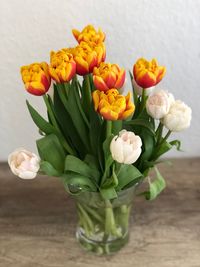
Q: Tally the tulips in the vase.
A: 11